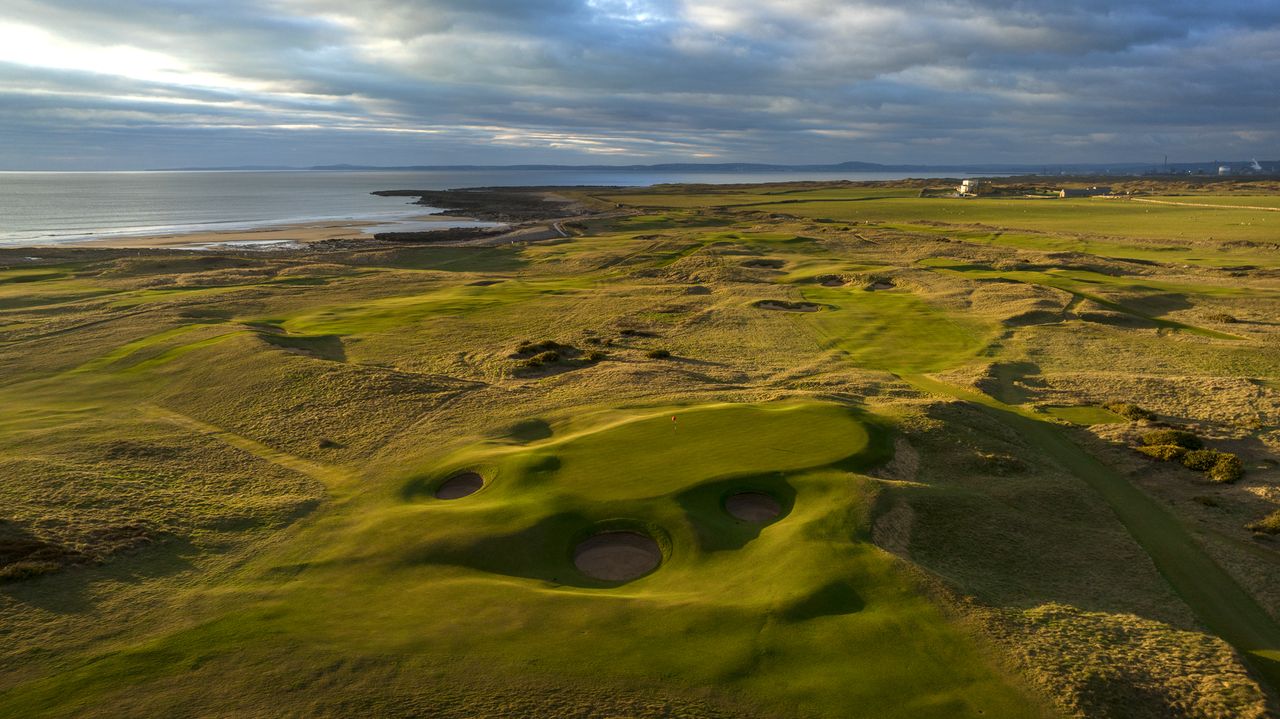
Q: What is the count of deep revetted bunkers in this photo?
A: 3